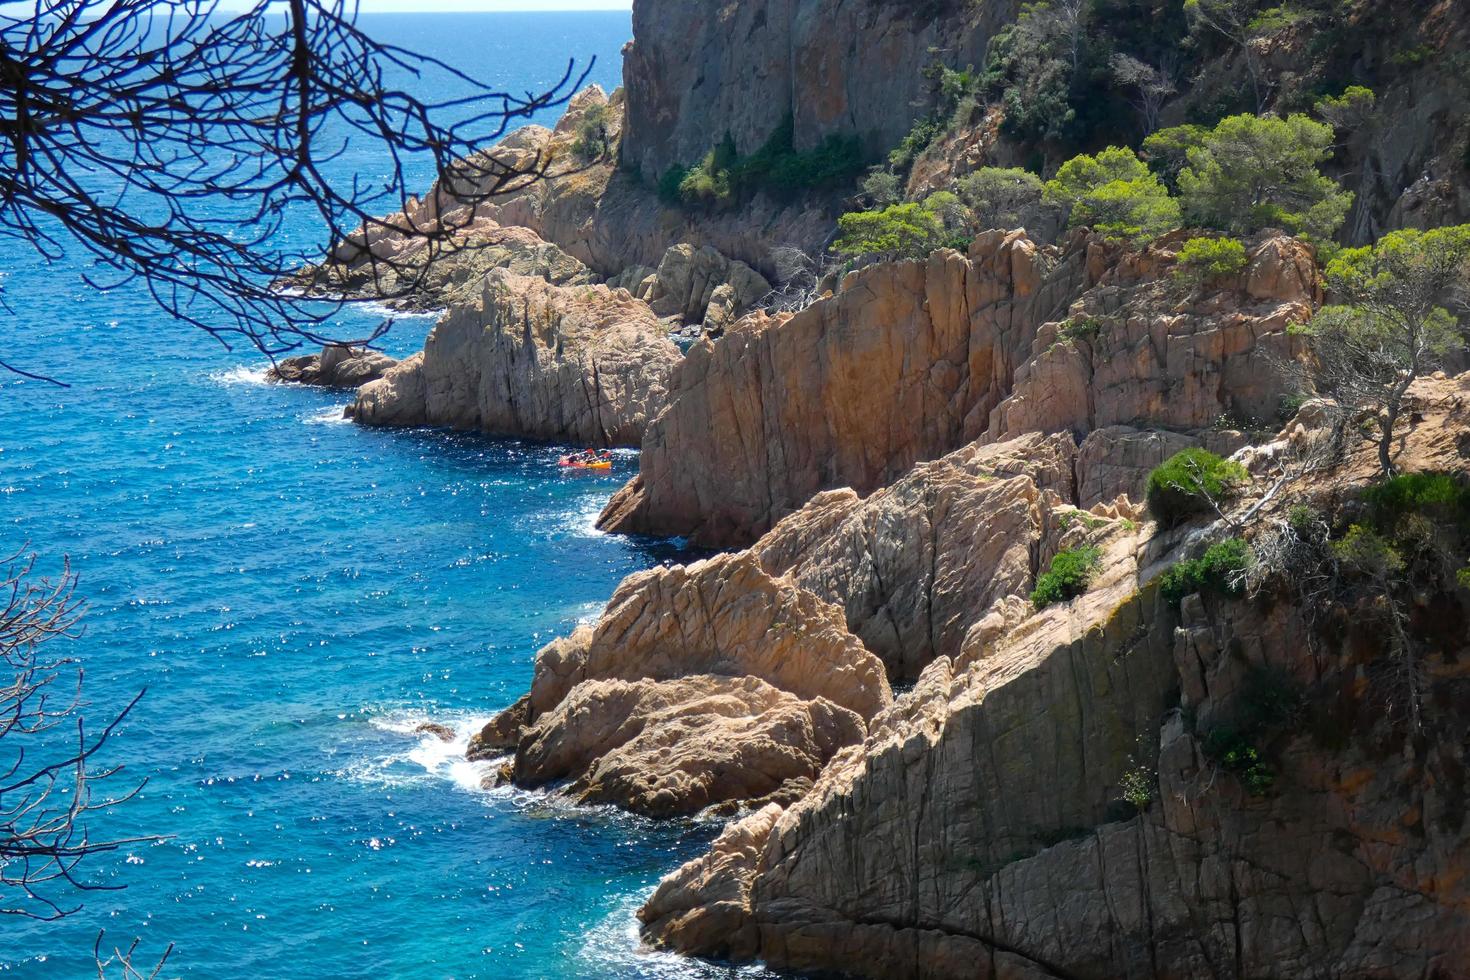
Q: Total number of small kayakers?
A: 2